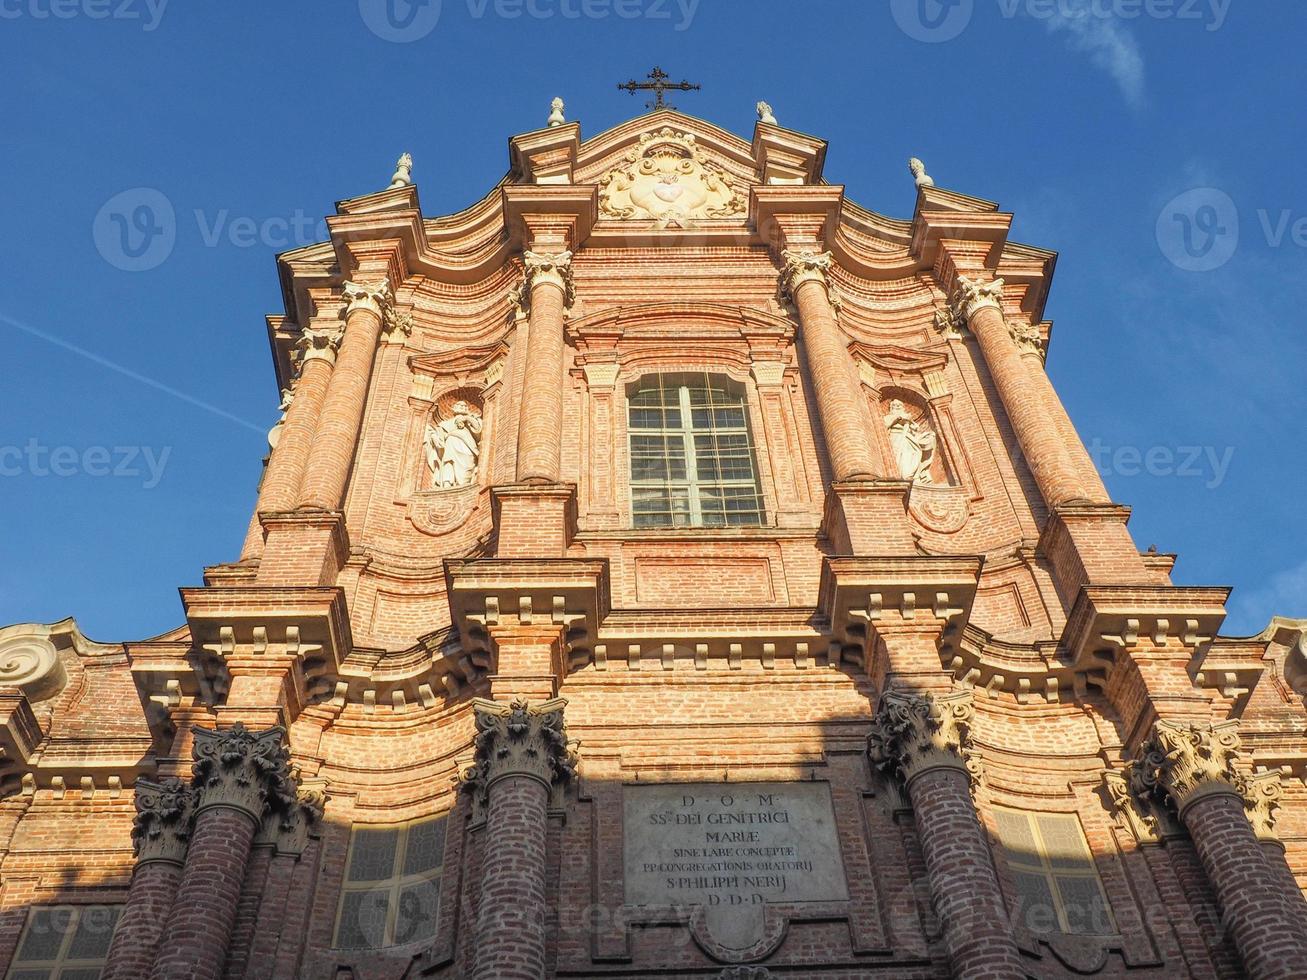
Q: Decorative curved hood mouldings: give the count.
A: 3